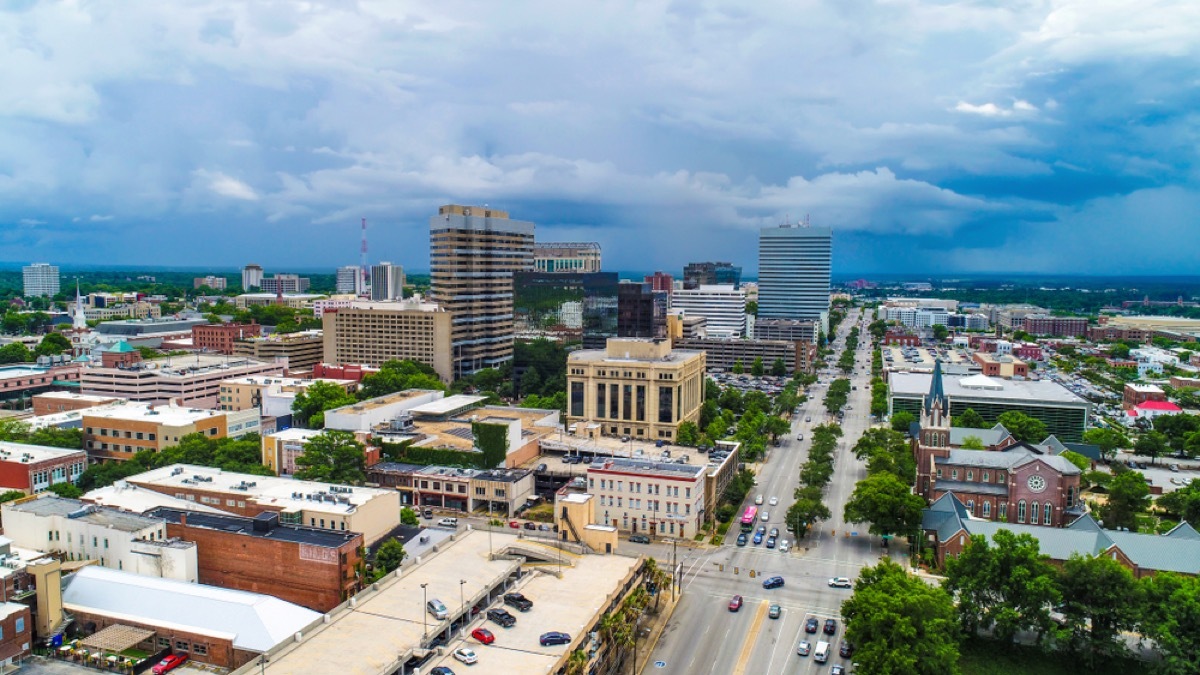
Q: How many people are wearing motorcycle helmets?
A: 0